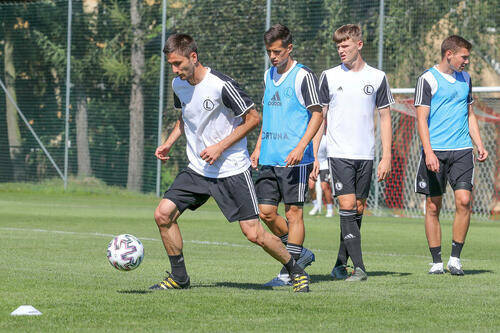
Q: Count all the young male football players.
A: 4